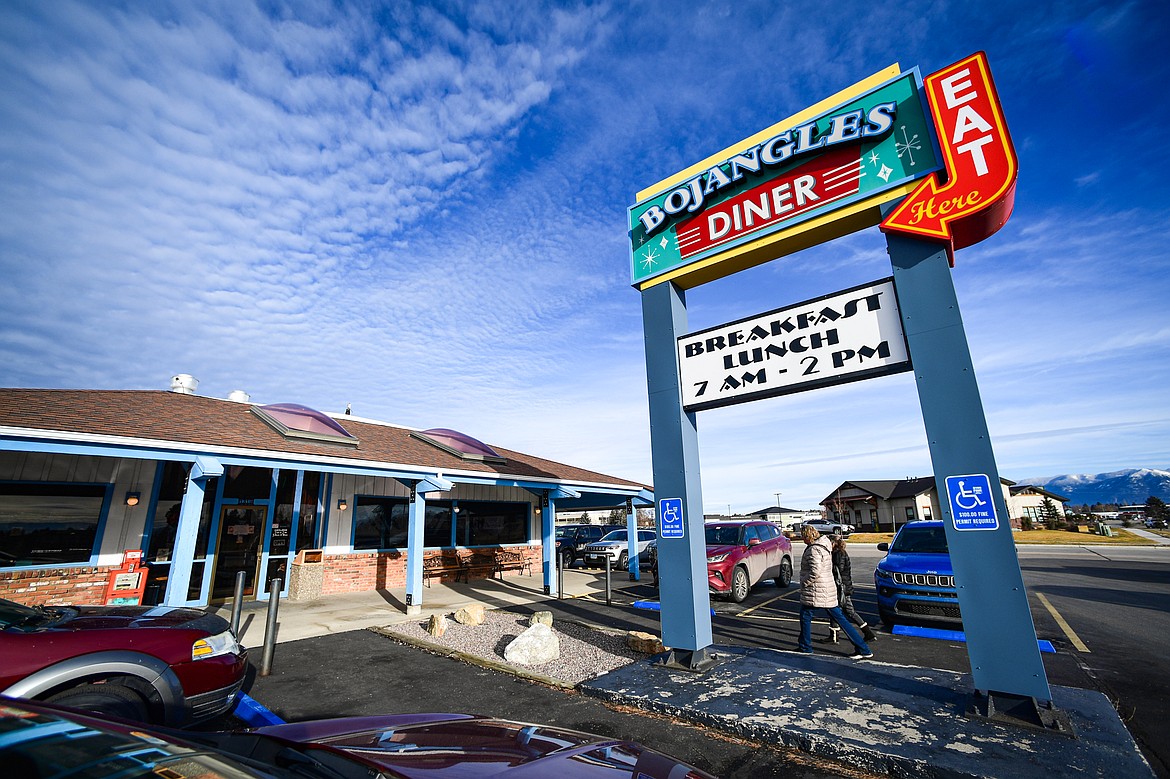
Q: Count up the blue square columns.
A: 6